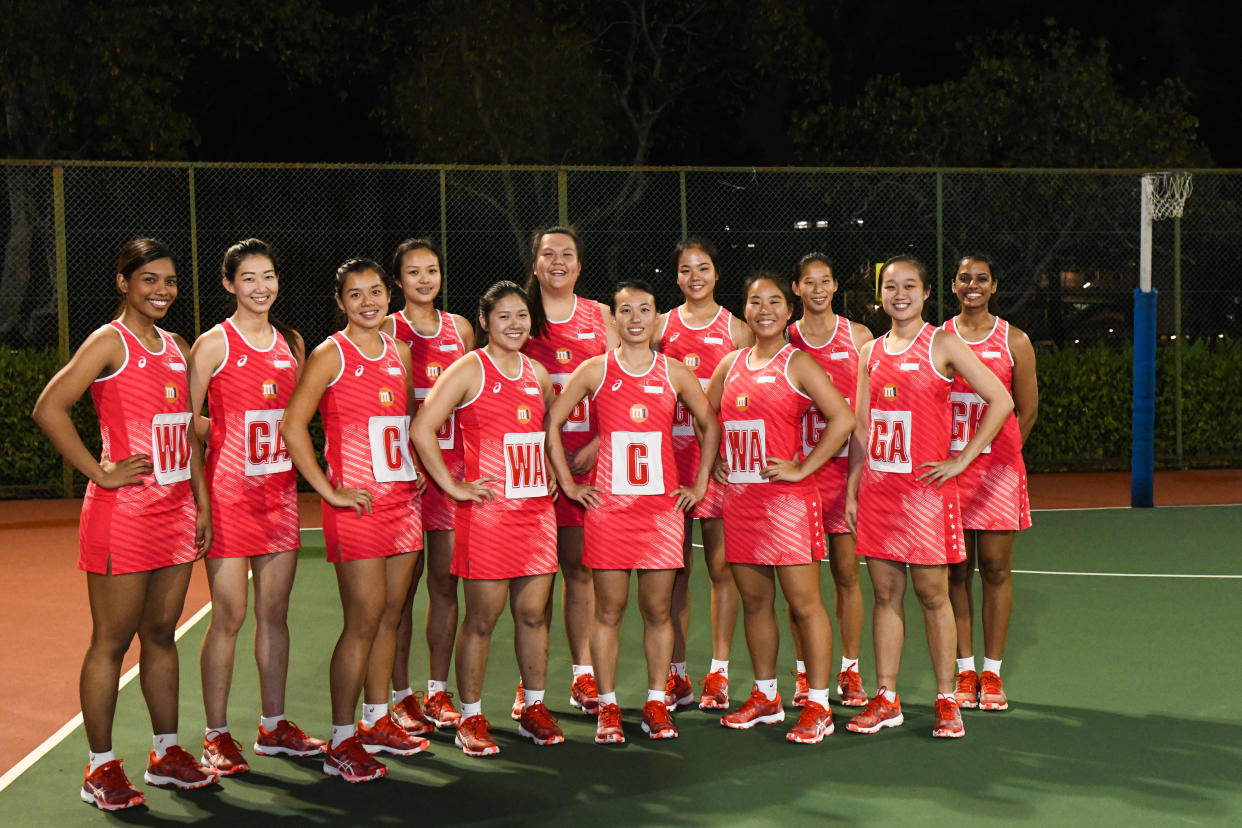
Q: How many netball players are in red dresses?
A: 12